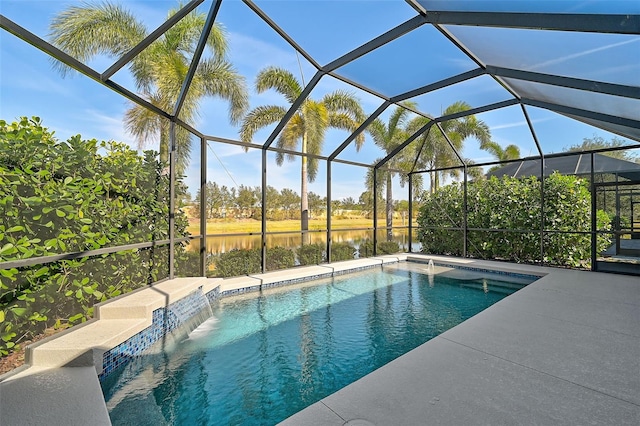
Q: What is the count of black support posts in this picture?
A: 9